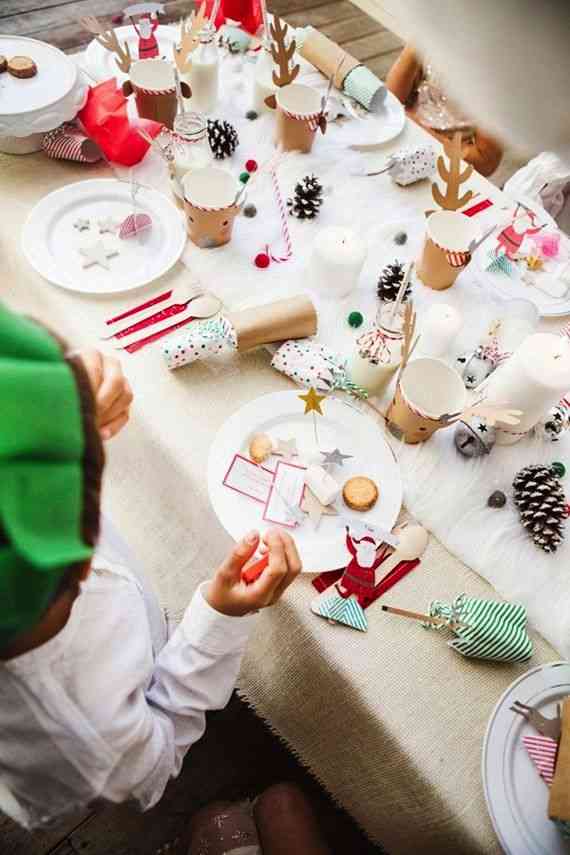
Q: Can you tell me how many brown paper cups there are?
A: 5